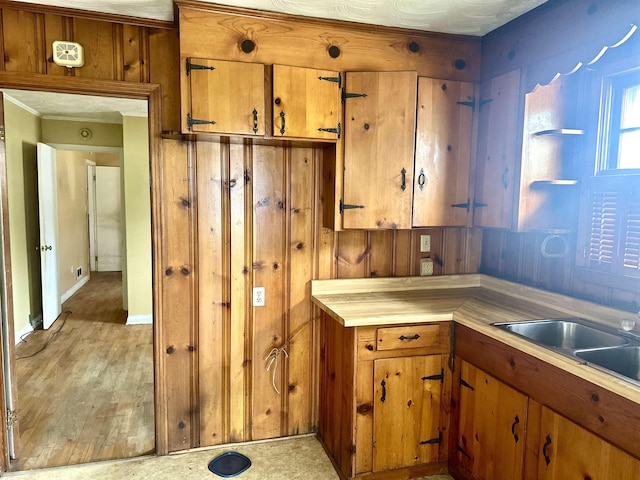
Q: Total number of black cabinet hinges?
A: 14